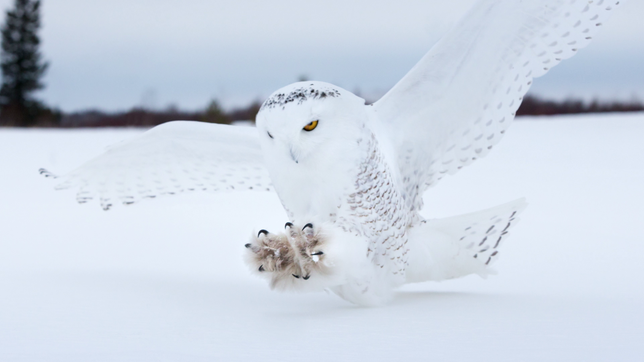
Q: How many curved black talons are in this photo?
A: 8